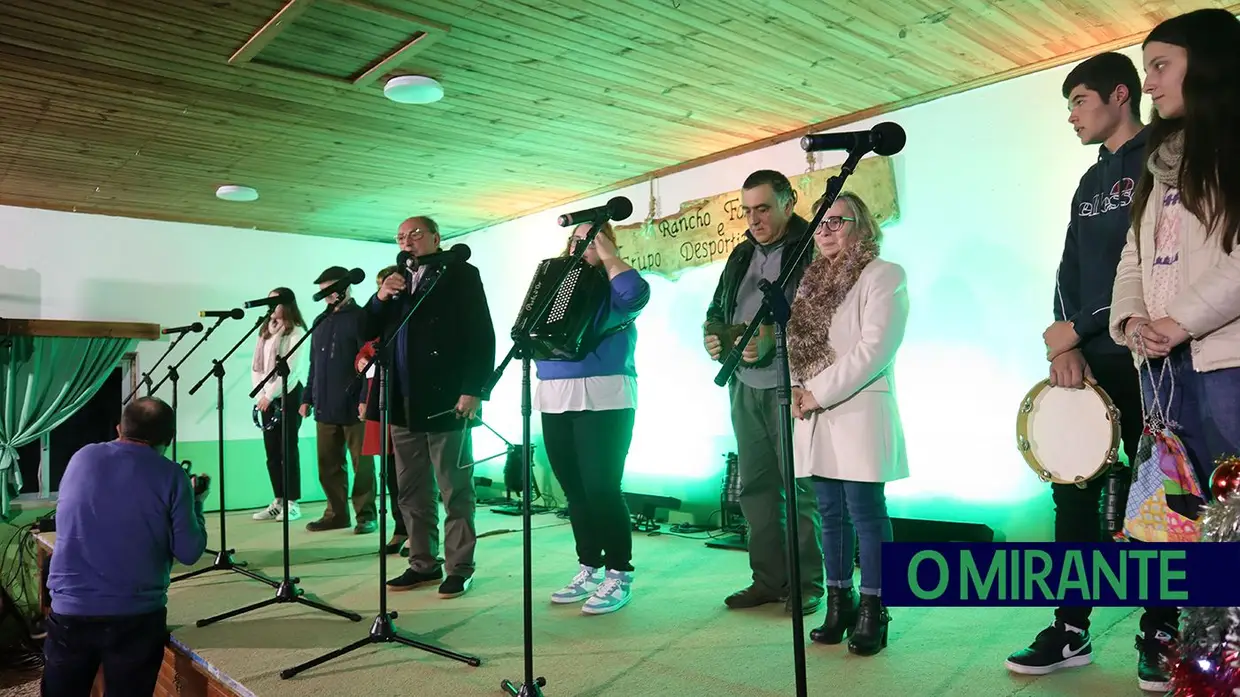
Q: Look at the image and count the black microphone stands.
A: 7